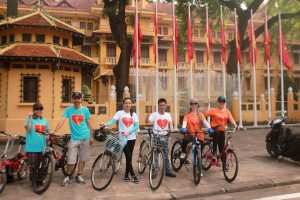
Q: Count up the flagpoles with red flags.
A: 10